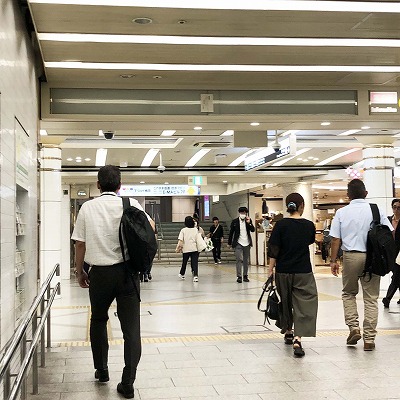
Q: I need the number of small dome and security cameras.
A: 3